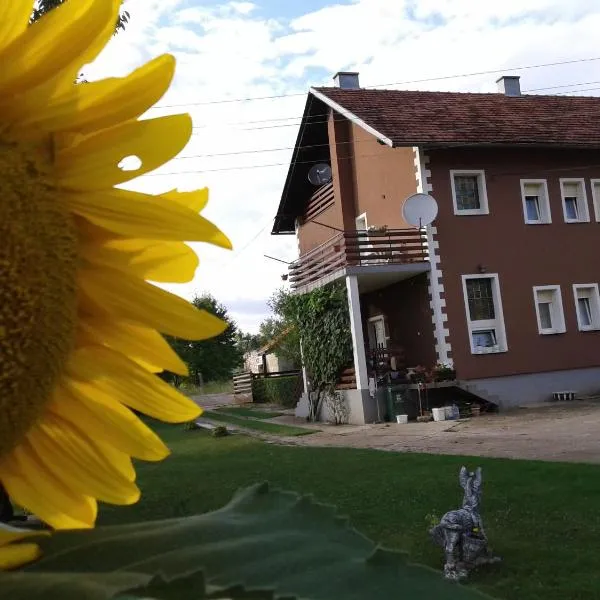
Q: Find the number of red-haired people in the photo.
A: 0